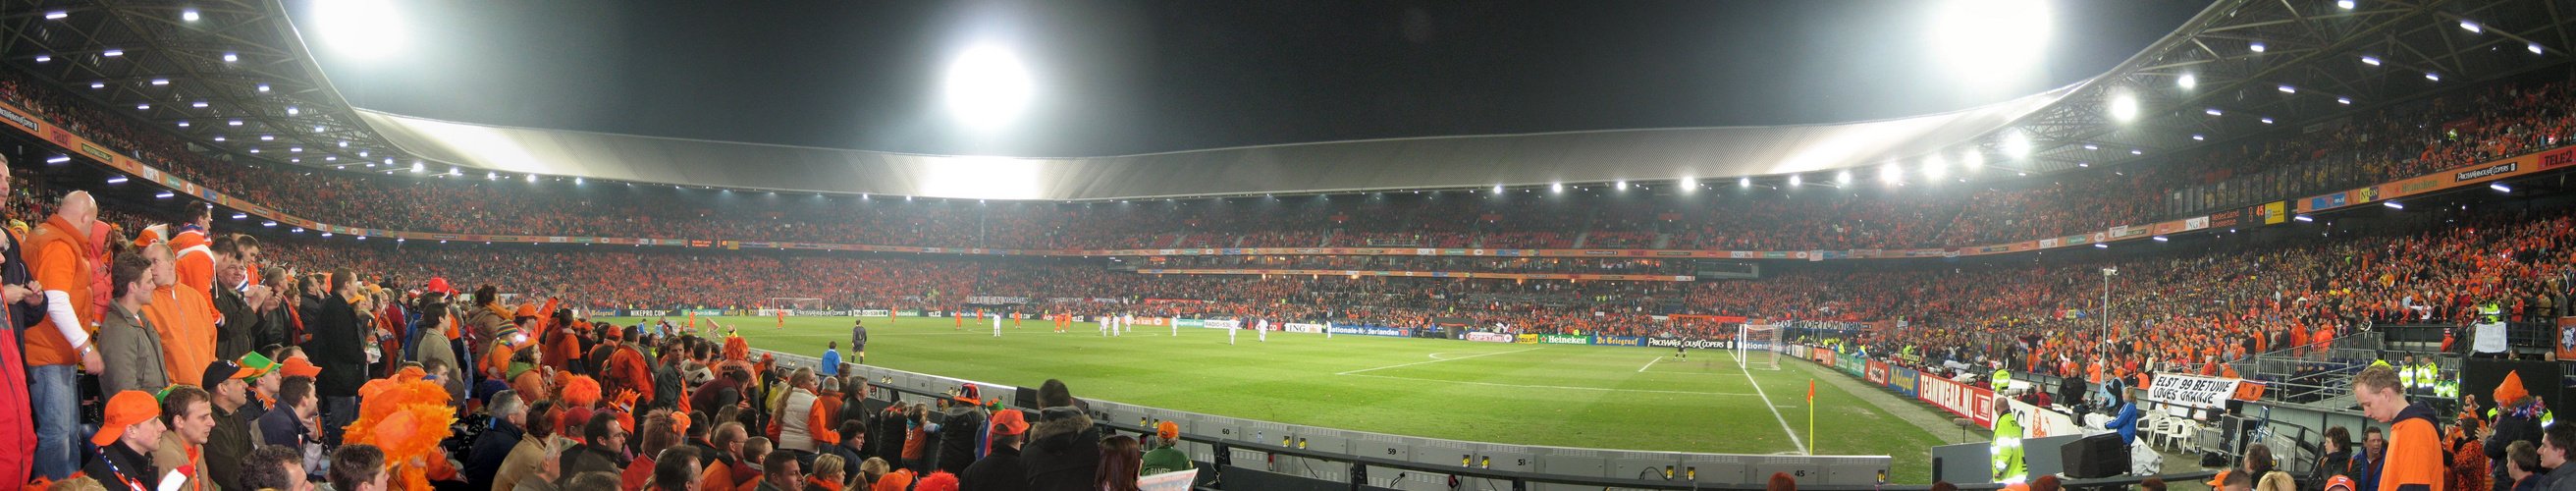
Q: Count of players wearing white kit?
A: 8